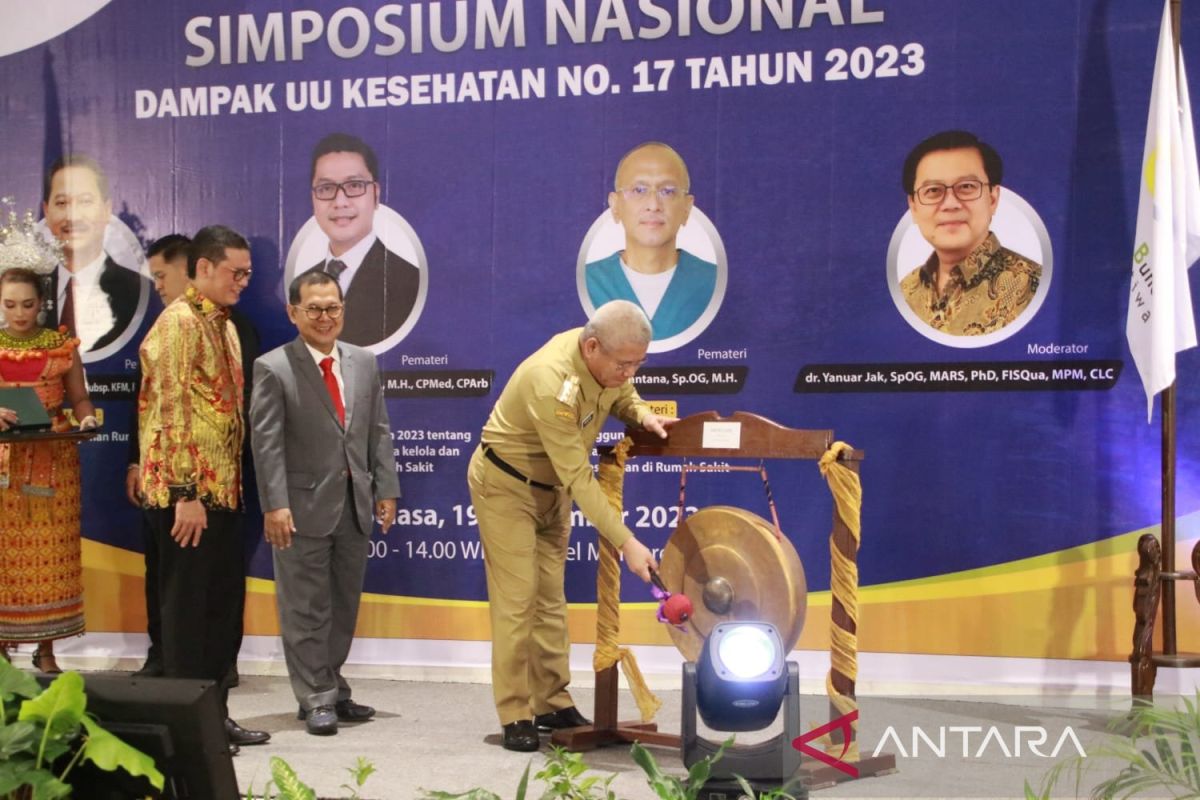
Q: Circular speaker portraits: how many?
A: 4